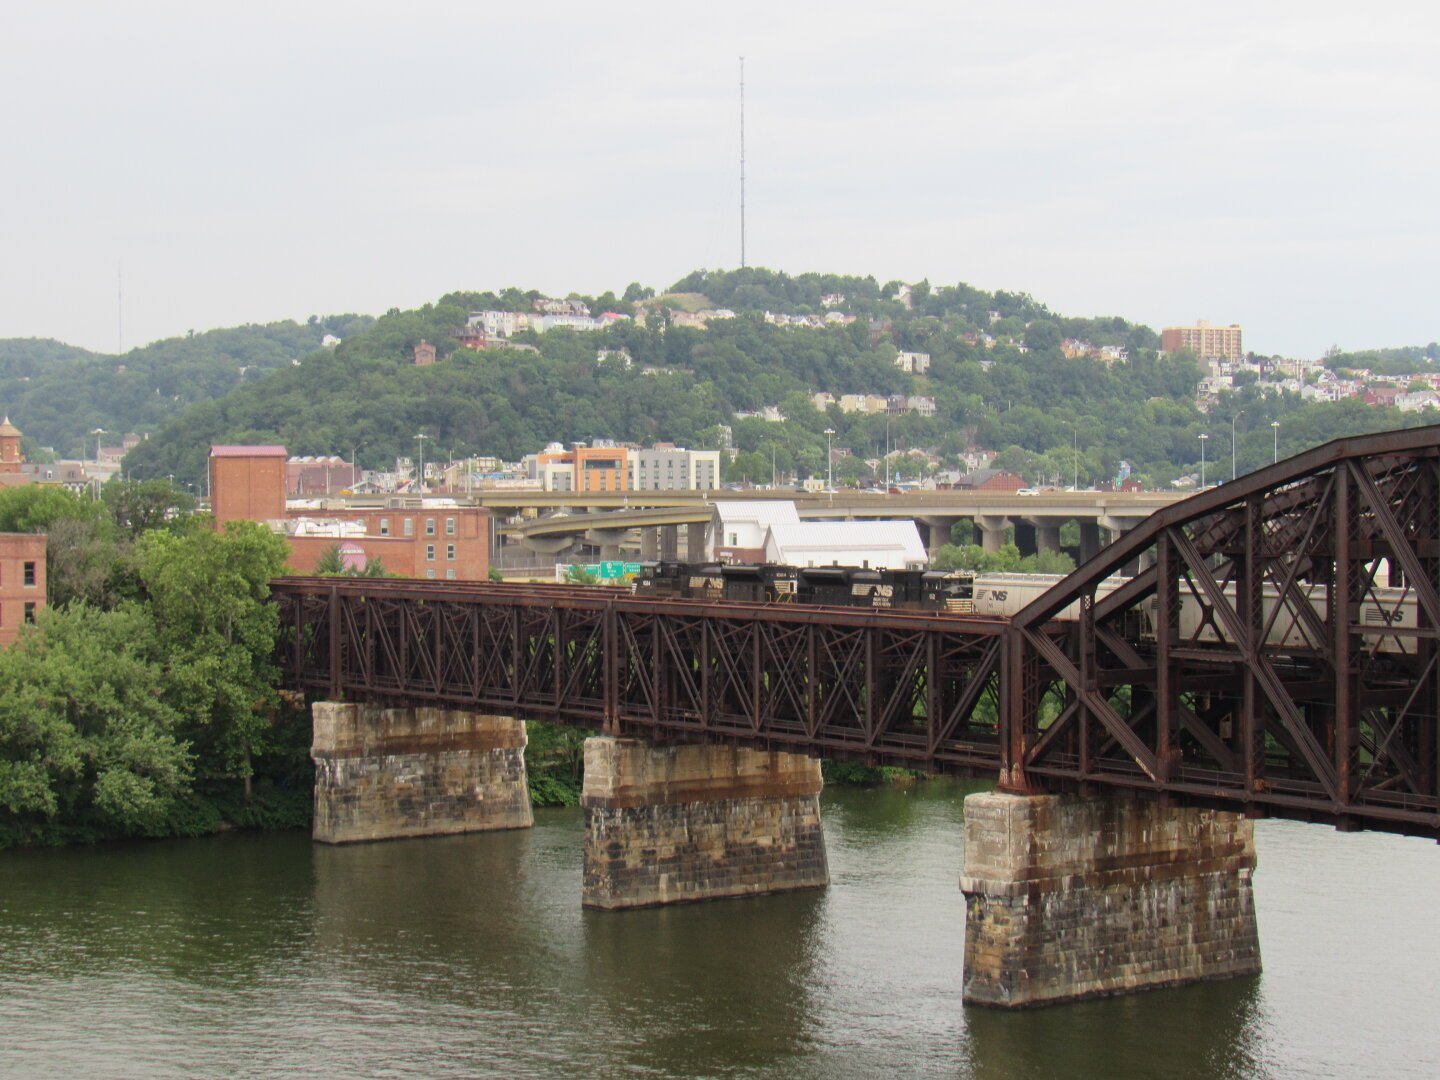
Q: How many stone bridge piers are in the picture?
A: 3